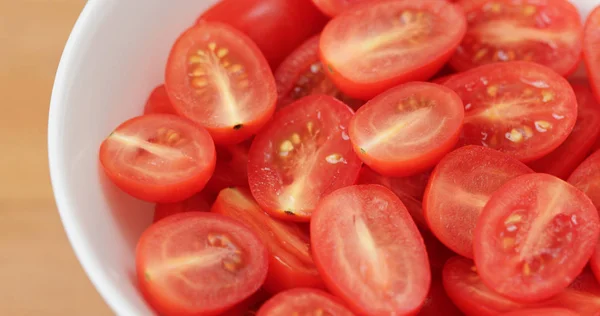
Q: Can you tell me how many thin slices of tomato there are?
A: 0